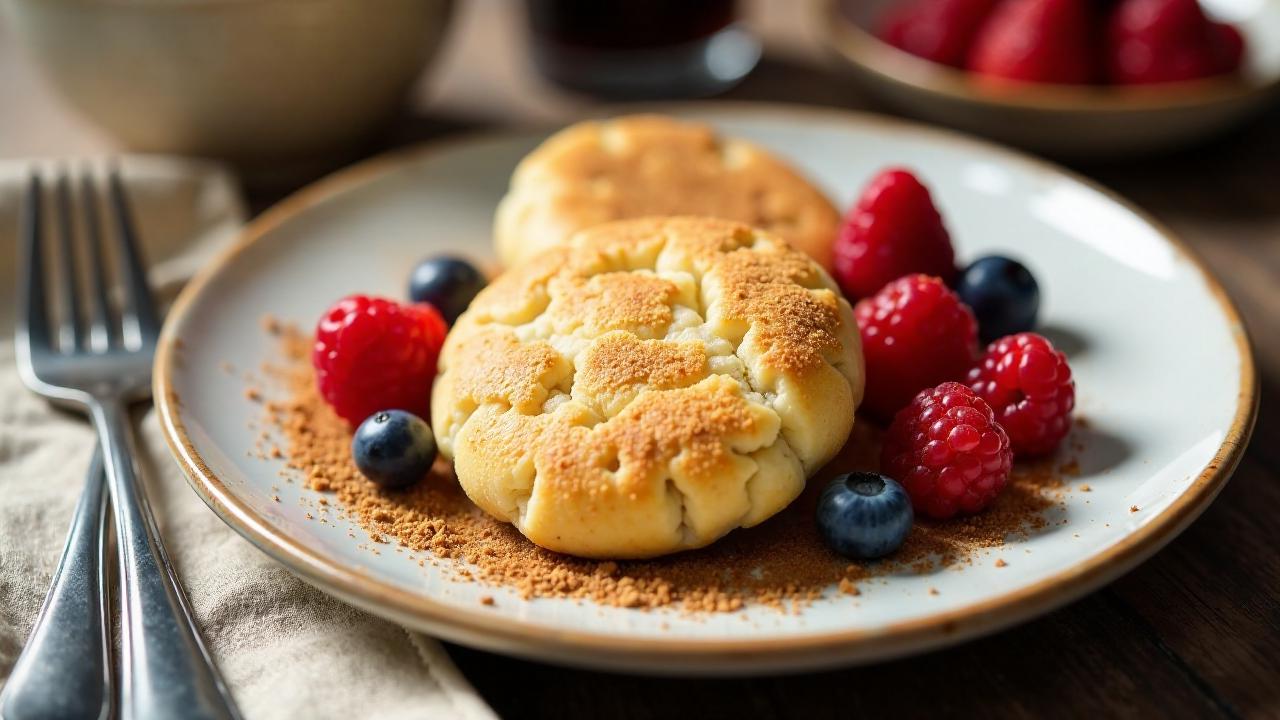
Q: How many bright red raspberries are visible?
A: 5